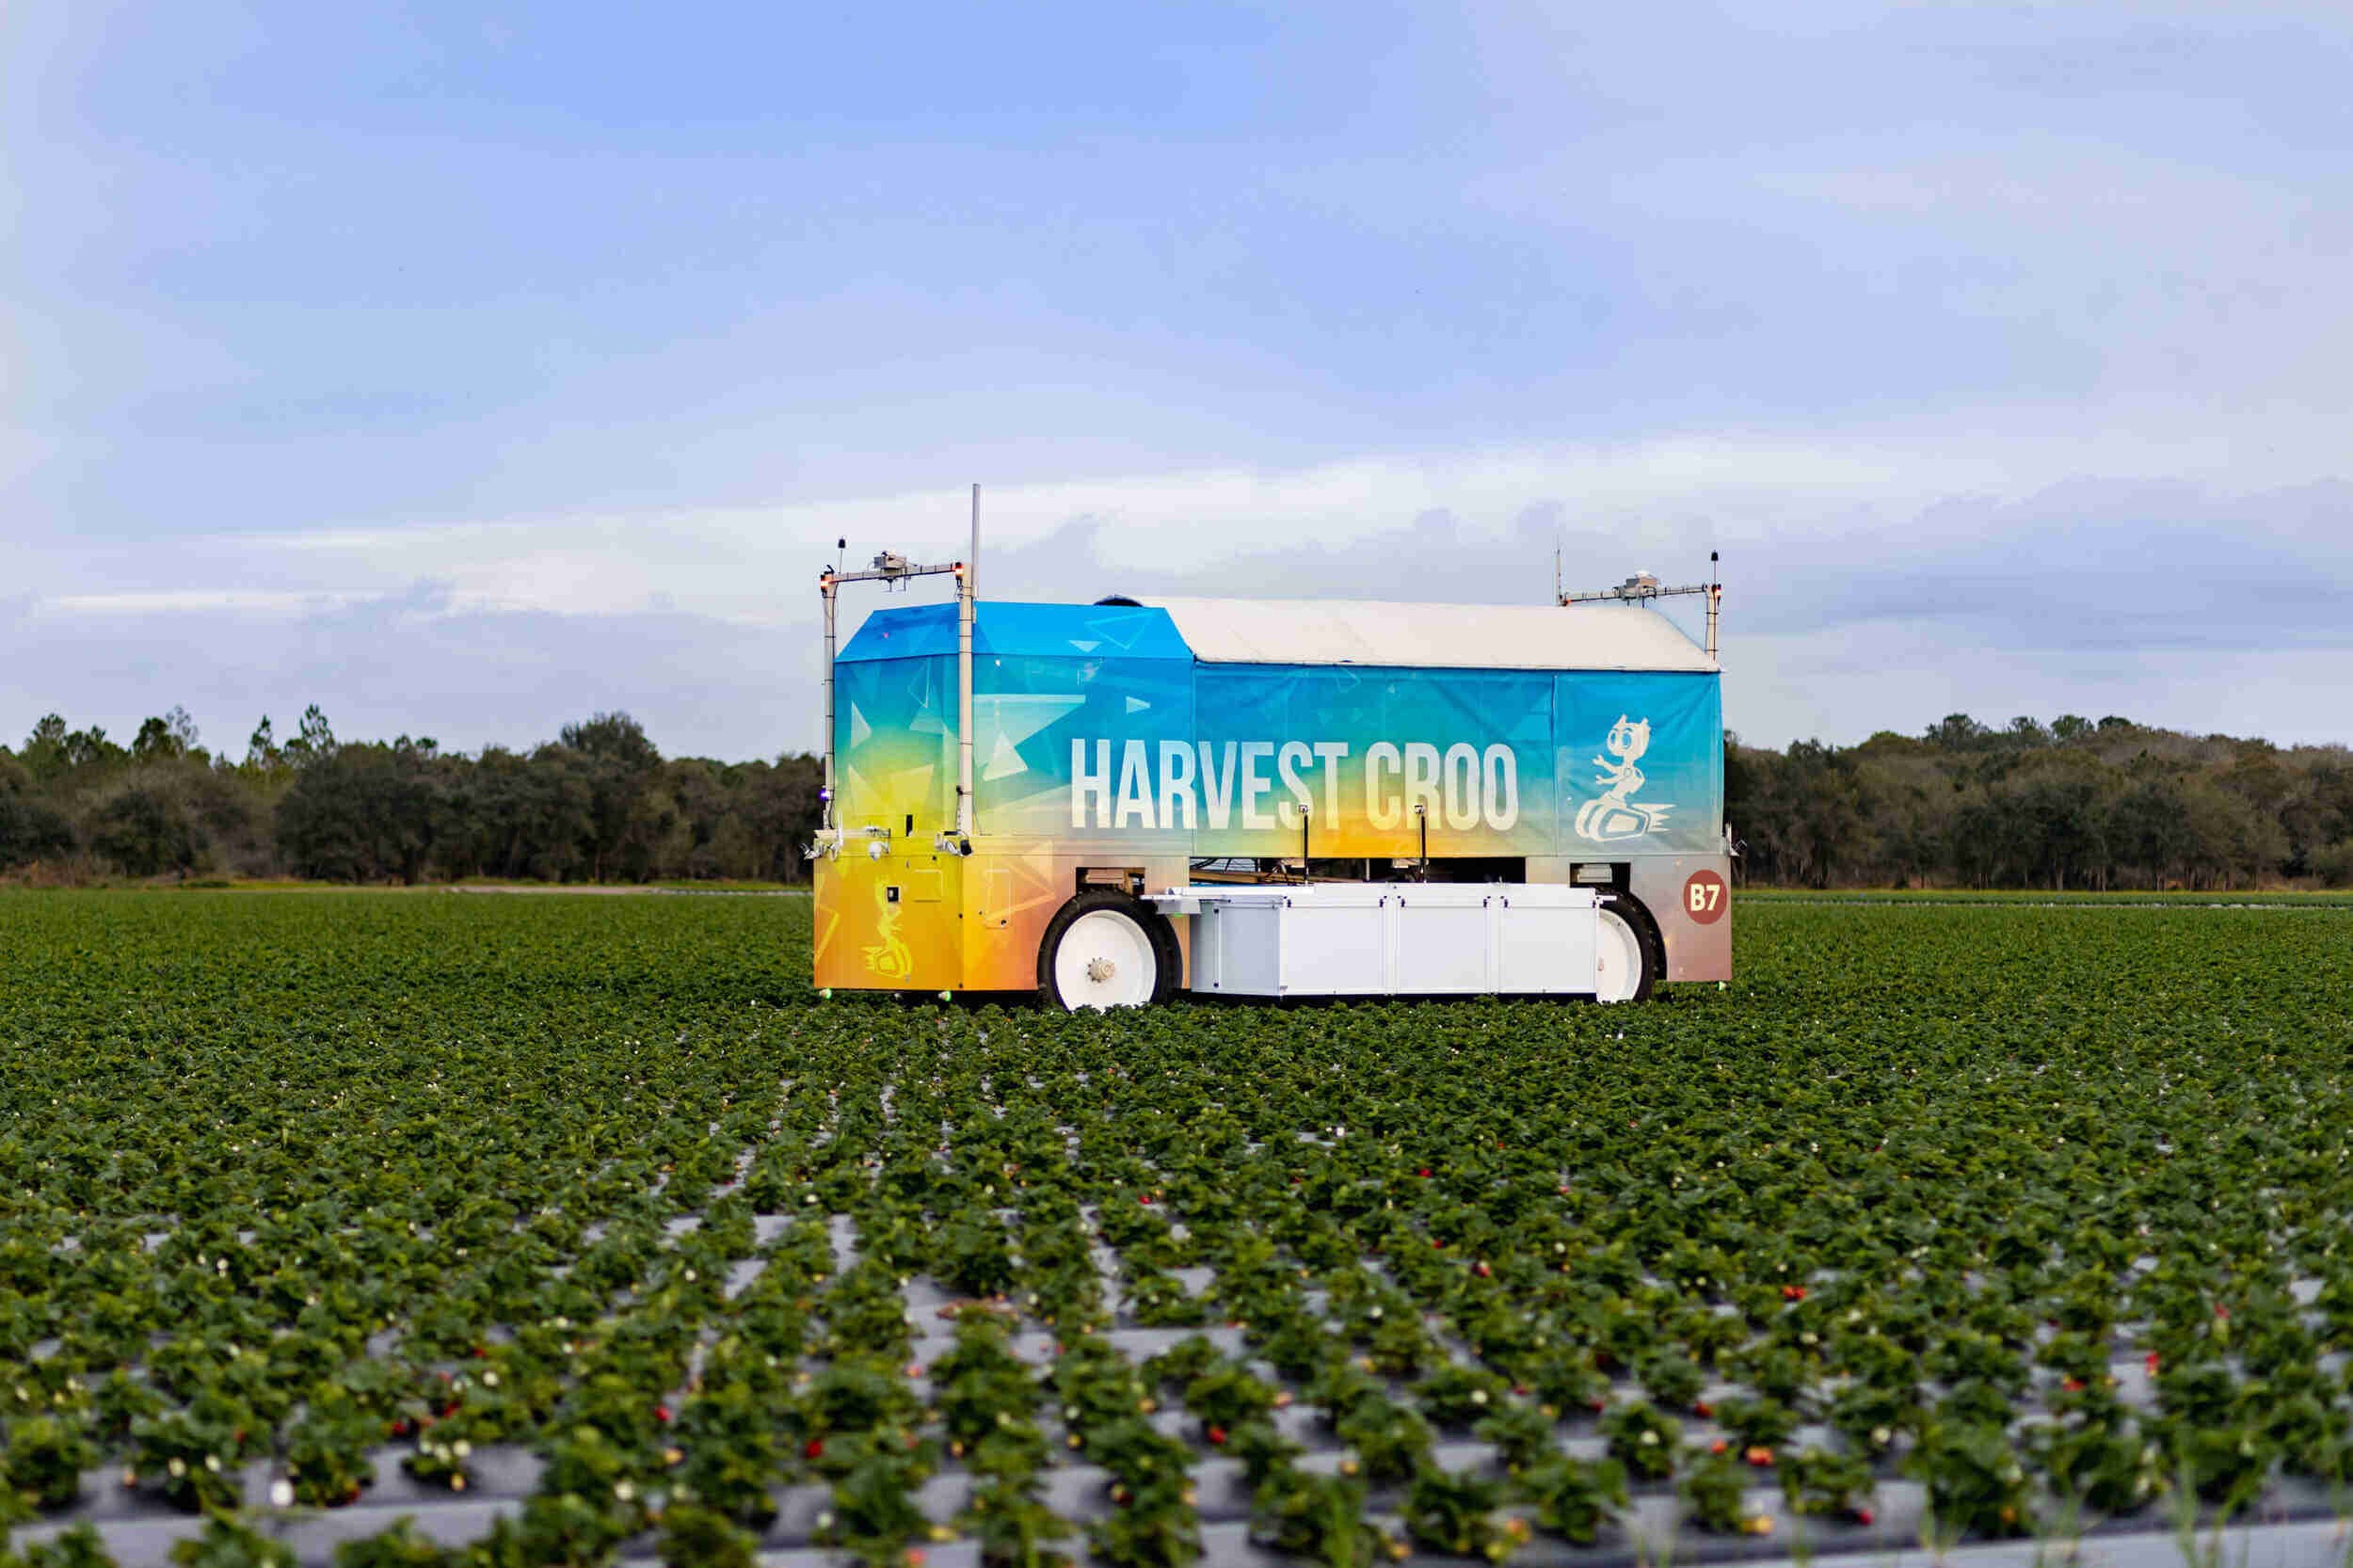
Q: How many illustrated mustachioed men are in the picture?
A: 0